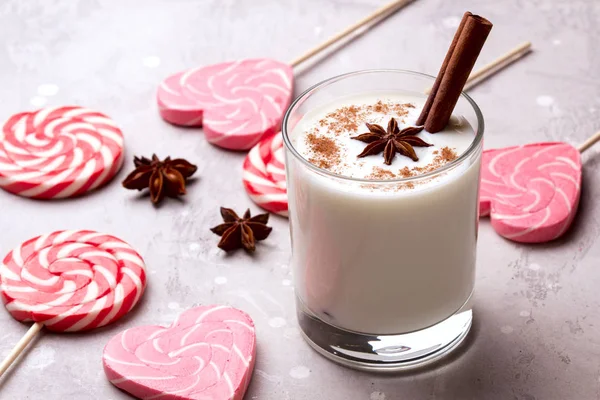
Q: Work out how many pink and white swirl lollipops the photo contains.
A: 3